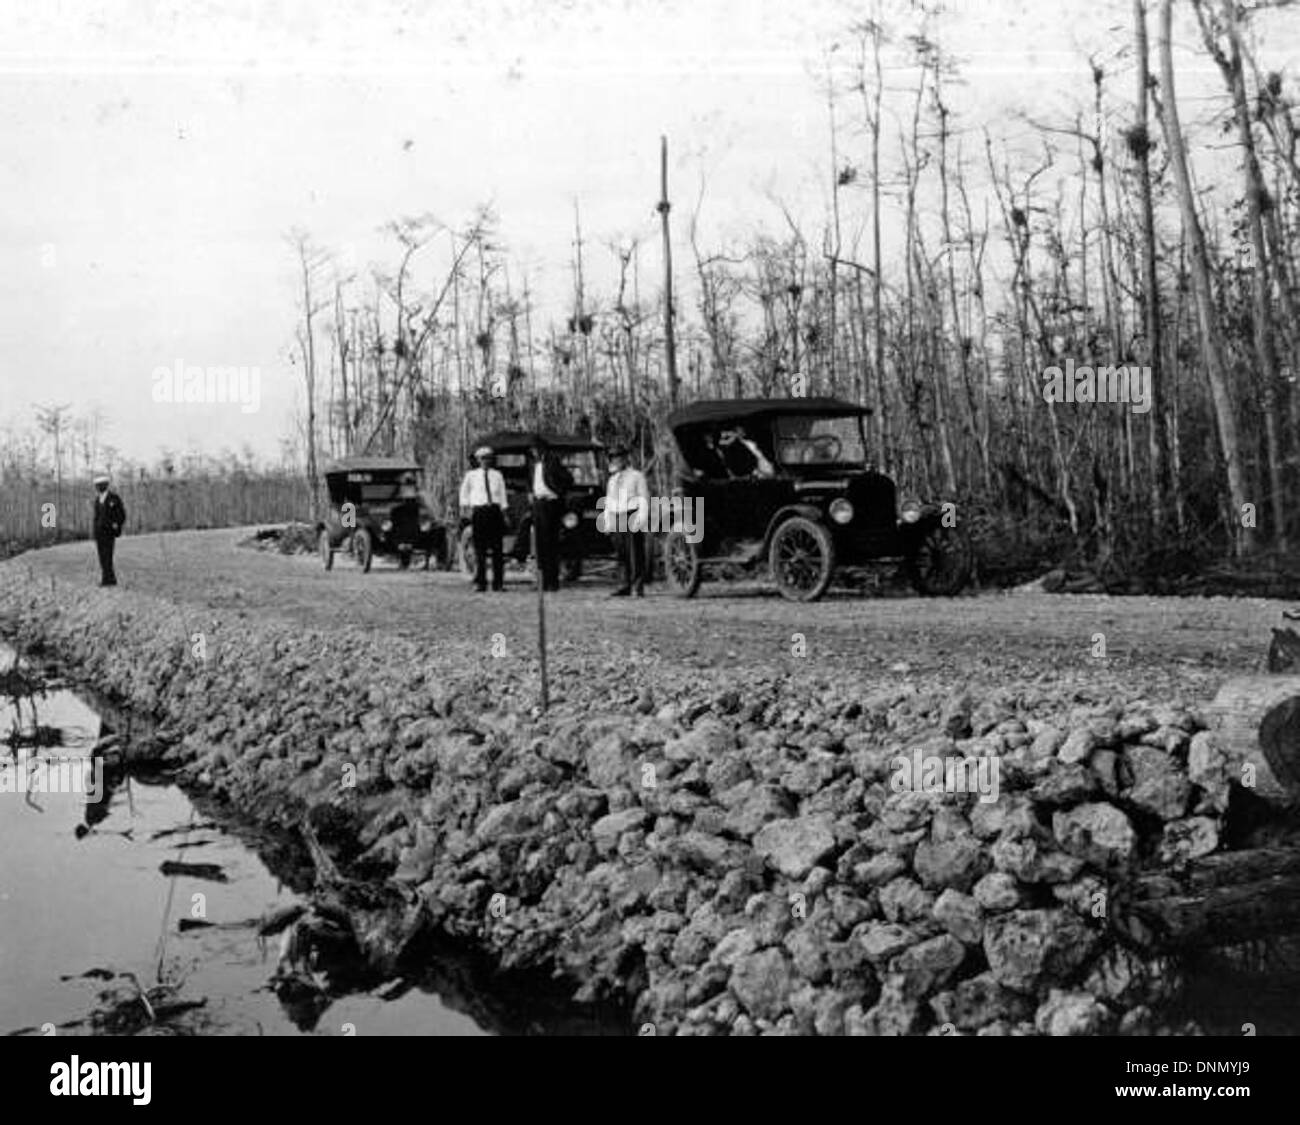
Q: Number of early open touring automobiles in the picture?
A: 3